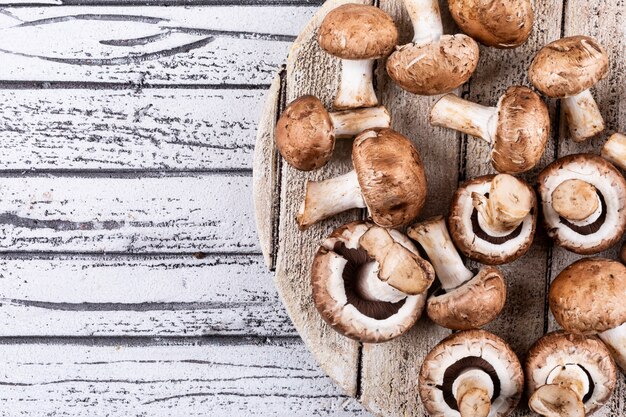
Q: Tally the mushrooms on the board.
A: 15